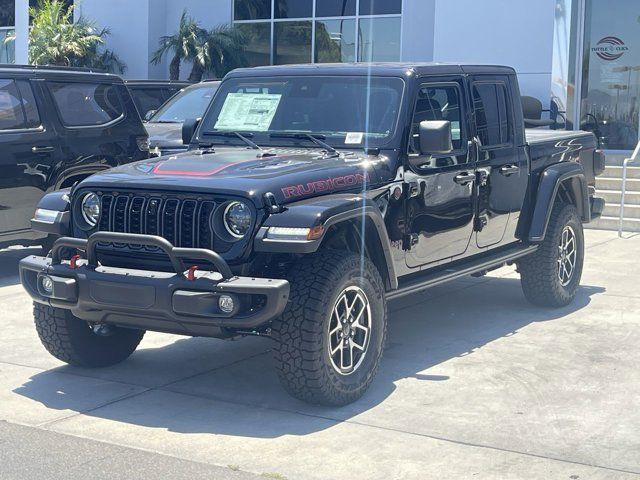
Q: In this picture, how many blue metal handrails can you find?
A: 0